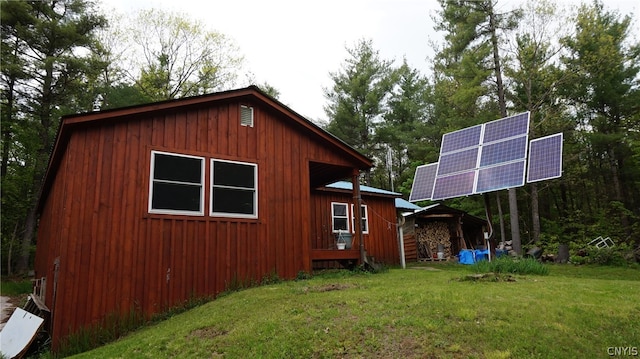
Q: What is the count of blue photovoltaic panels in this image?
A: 8